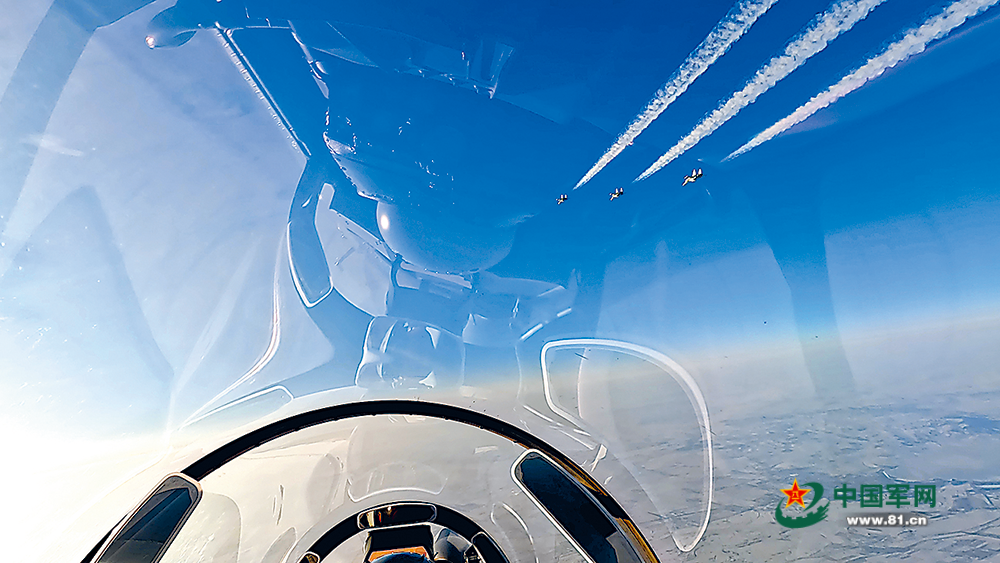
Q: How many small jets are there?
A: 3